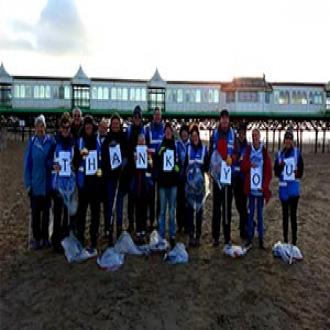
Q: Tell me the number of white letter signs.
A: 8